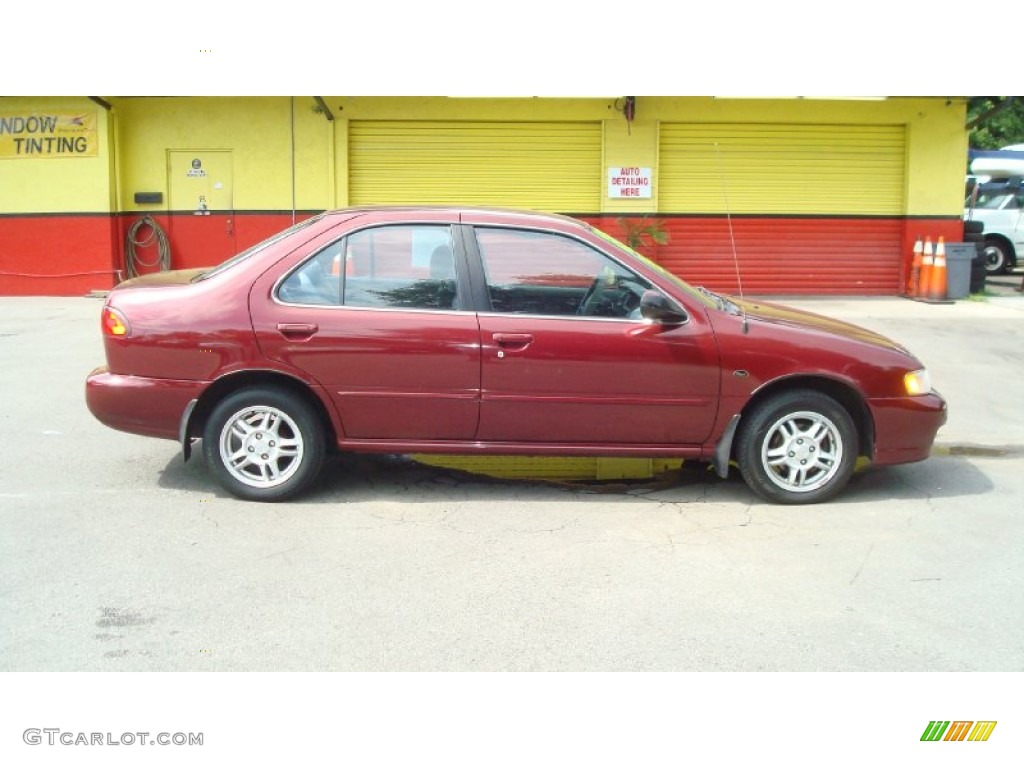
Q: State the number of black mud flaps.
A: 2